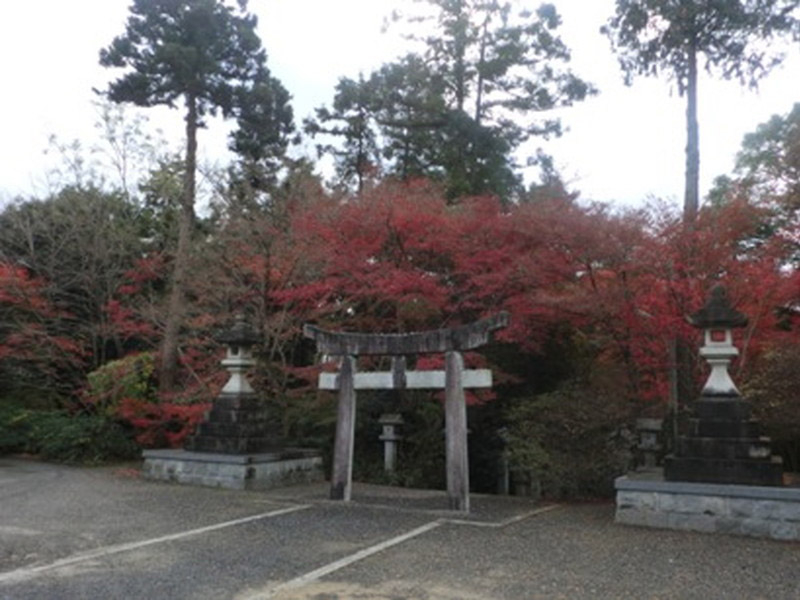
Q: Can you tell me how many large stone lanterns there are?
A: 2